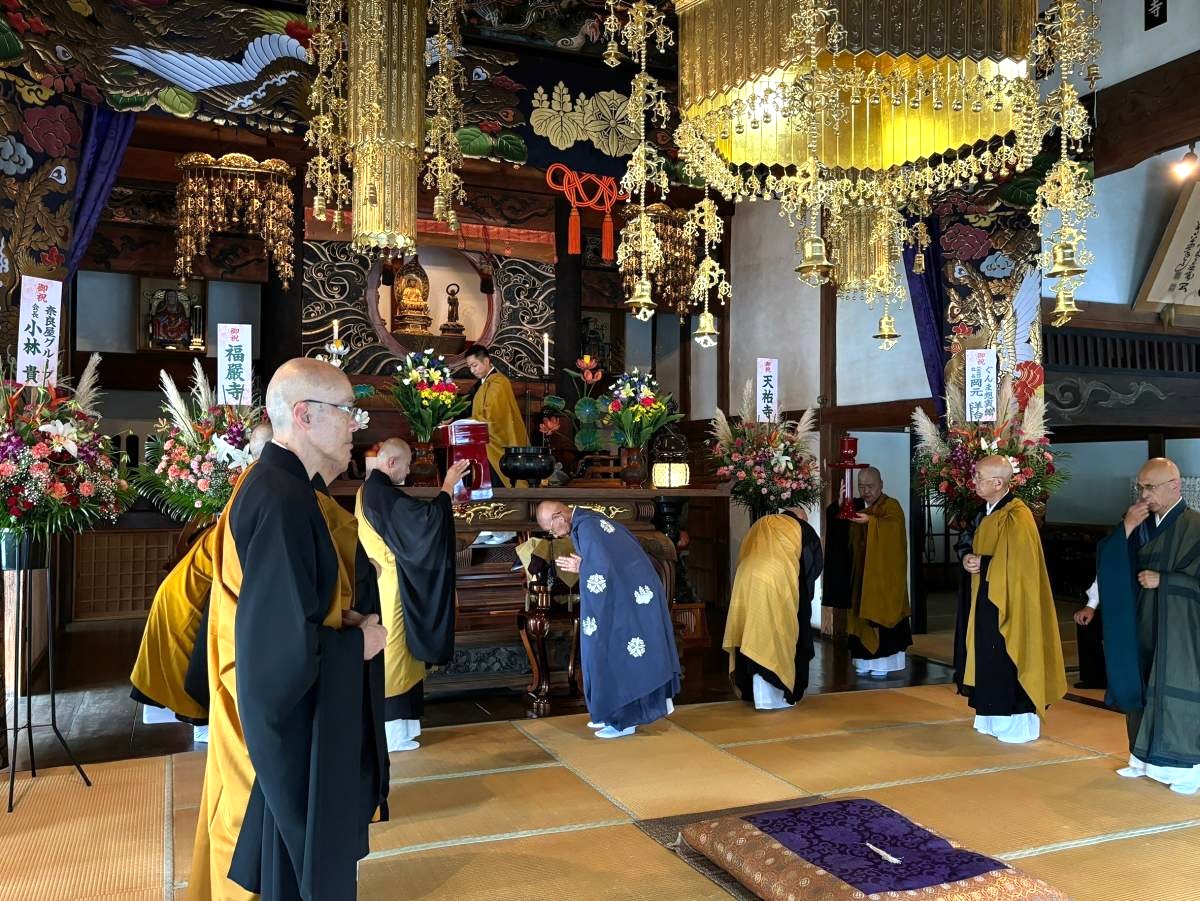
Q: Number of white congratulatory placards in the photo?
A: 4